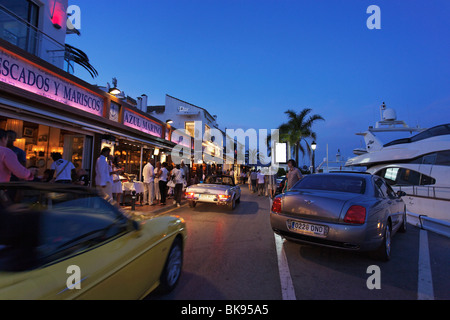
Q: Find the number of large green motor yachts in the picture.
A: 0